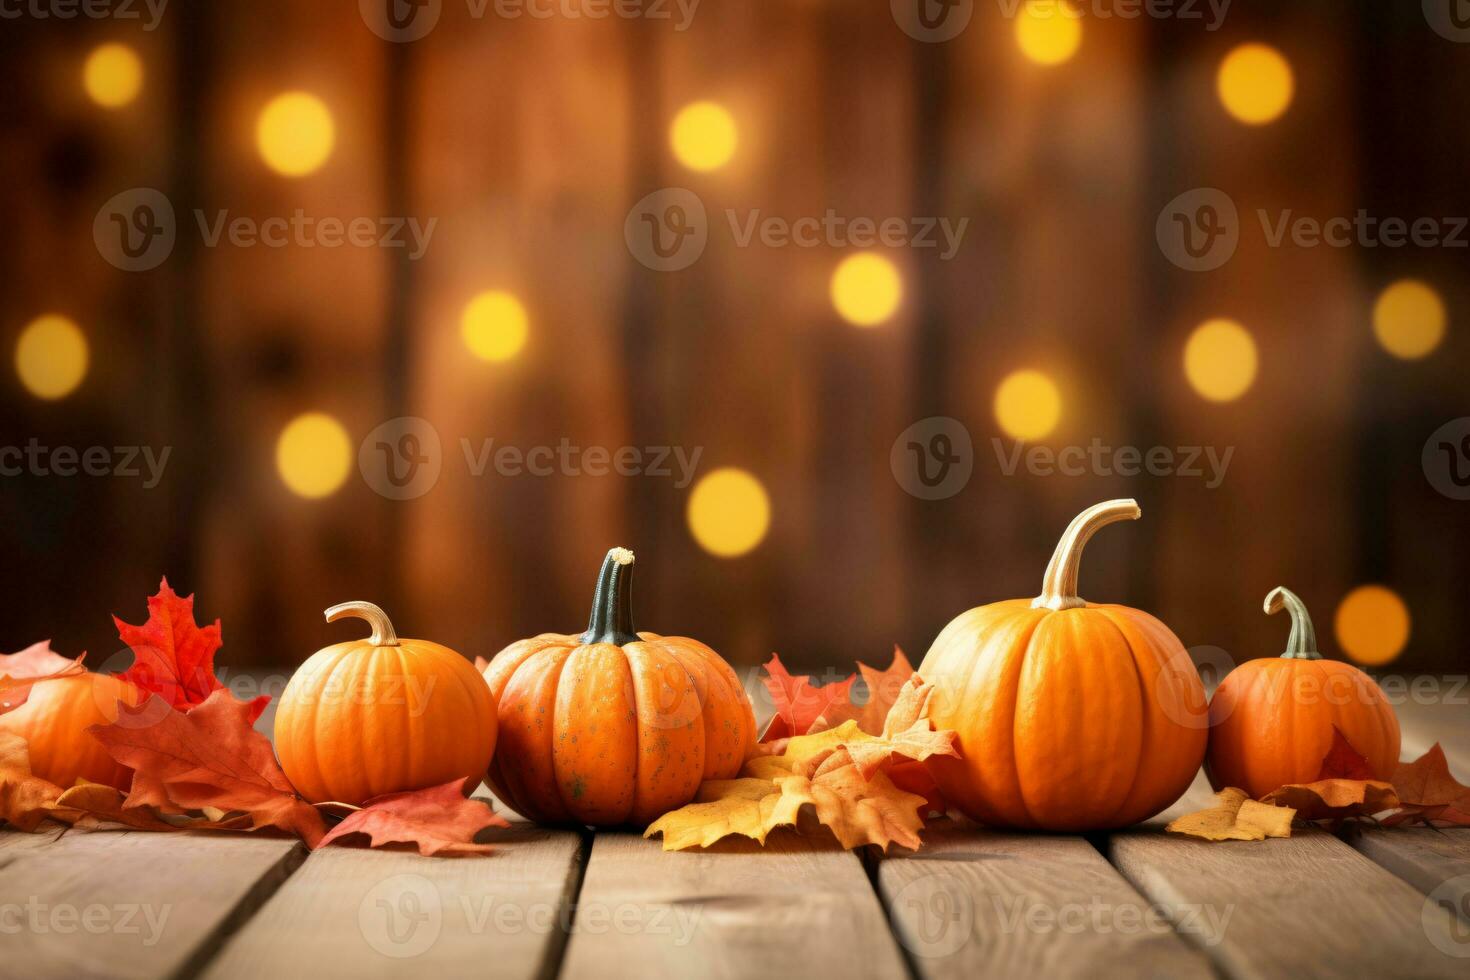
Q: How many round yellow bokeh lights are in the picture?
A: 14